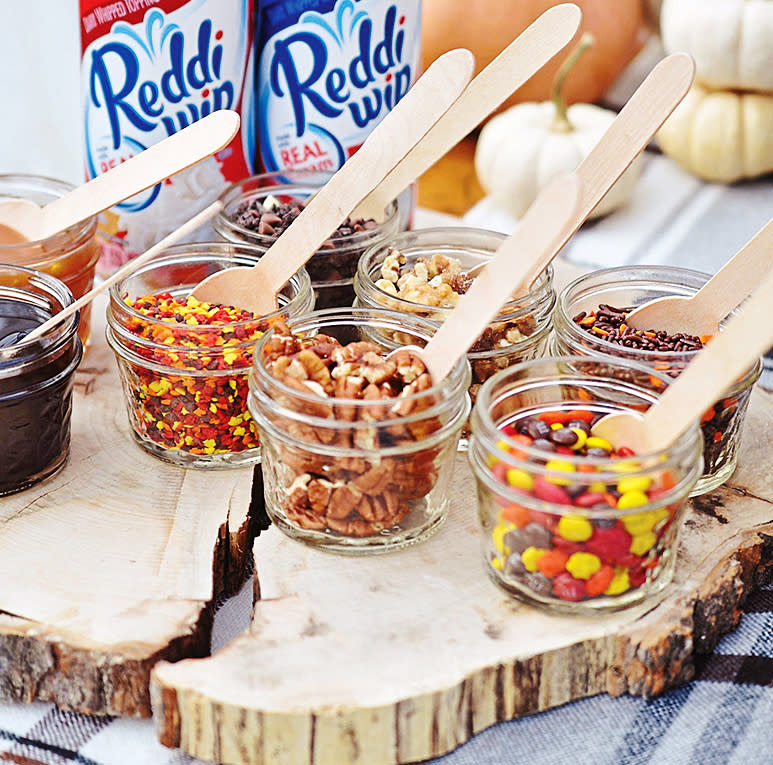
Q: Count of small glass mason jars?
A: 8